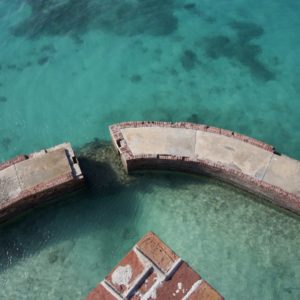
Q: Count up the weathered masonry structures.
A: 3